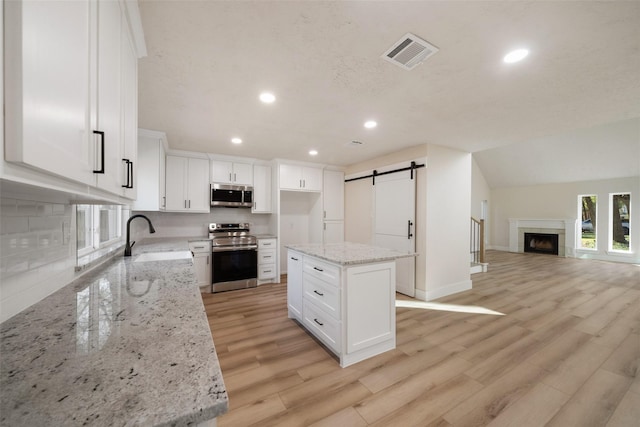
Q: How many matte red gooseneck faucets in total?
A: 0